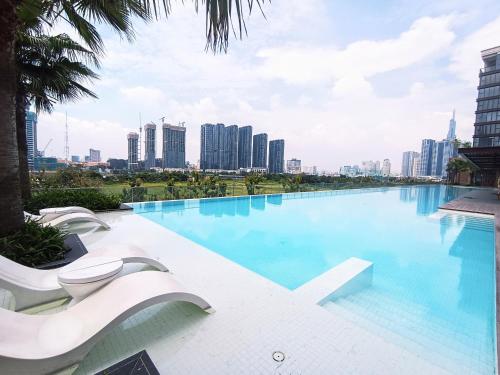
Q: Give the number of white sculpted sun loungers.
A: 4